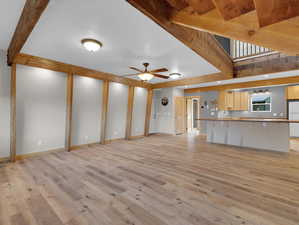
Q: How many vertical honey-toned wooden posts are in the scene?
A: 5